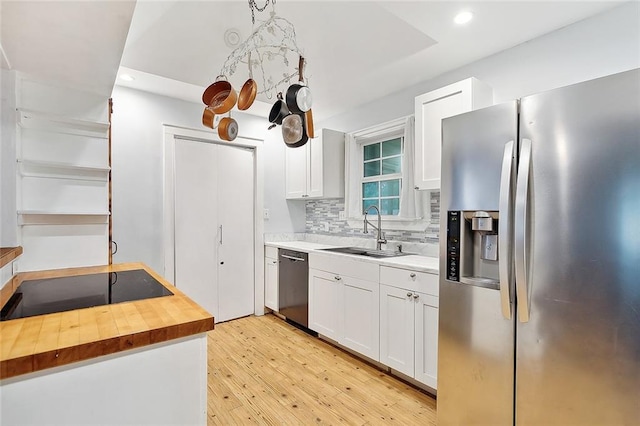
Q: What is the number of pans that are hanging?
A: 8